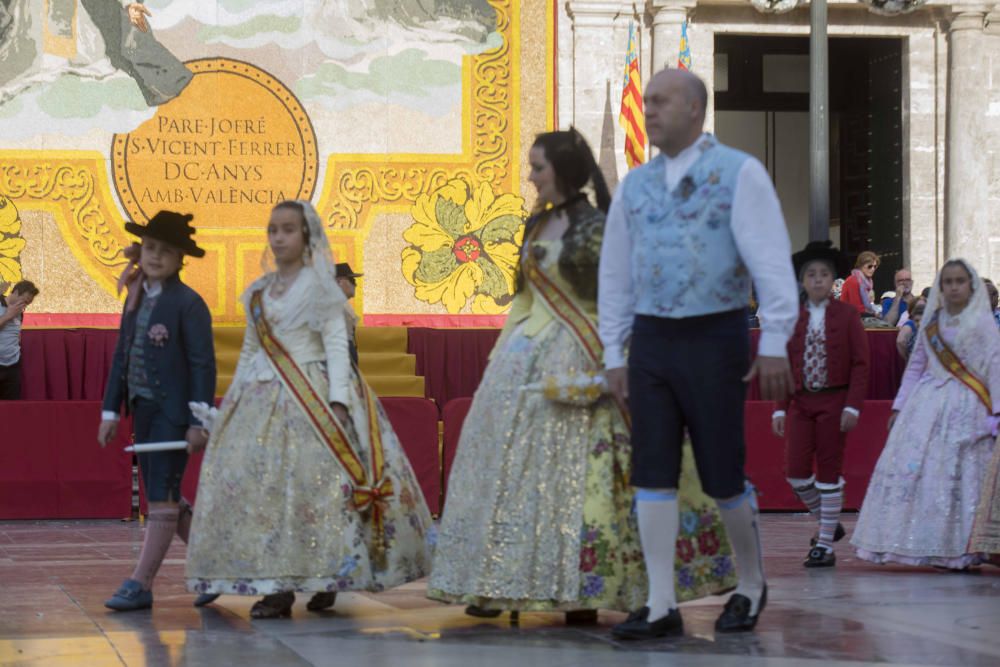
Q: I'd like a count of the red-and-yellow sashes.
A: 3